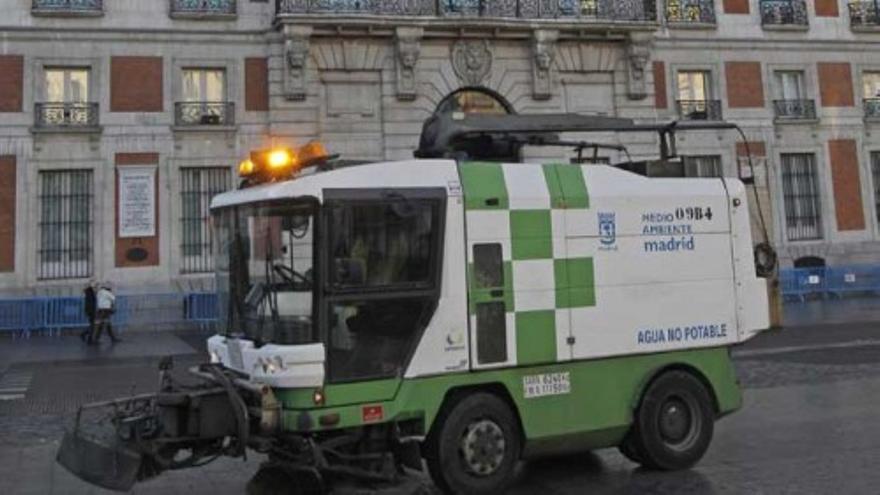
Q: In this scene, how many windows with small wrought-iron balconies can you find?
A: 10